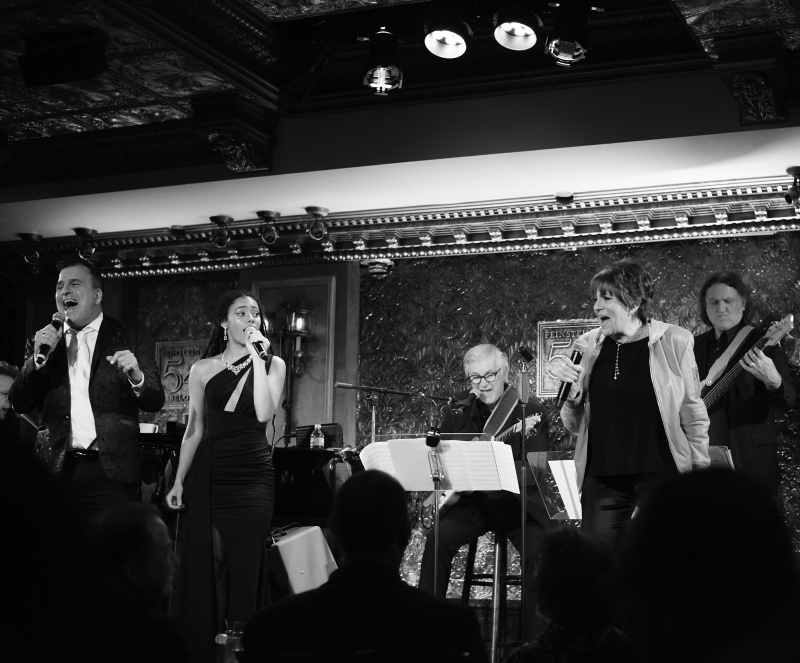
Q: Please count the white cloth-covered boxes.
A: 1